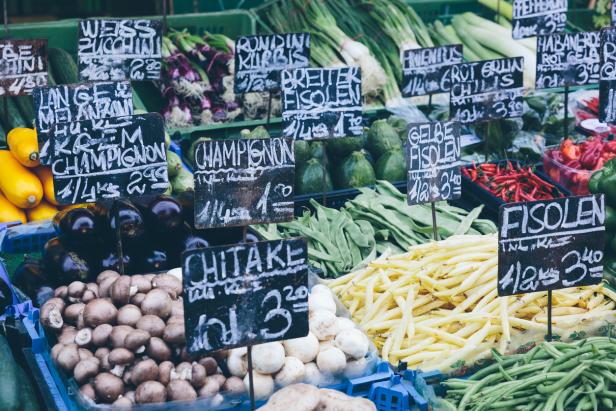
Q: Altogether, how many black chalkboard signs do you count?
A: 15